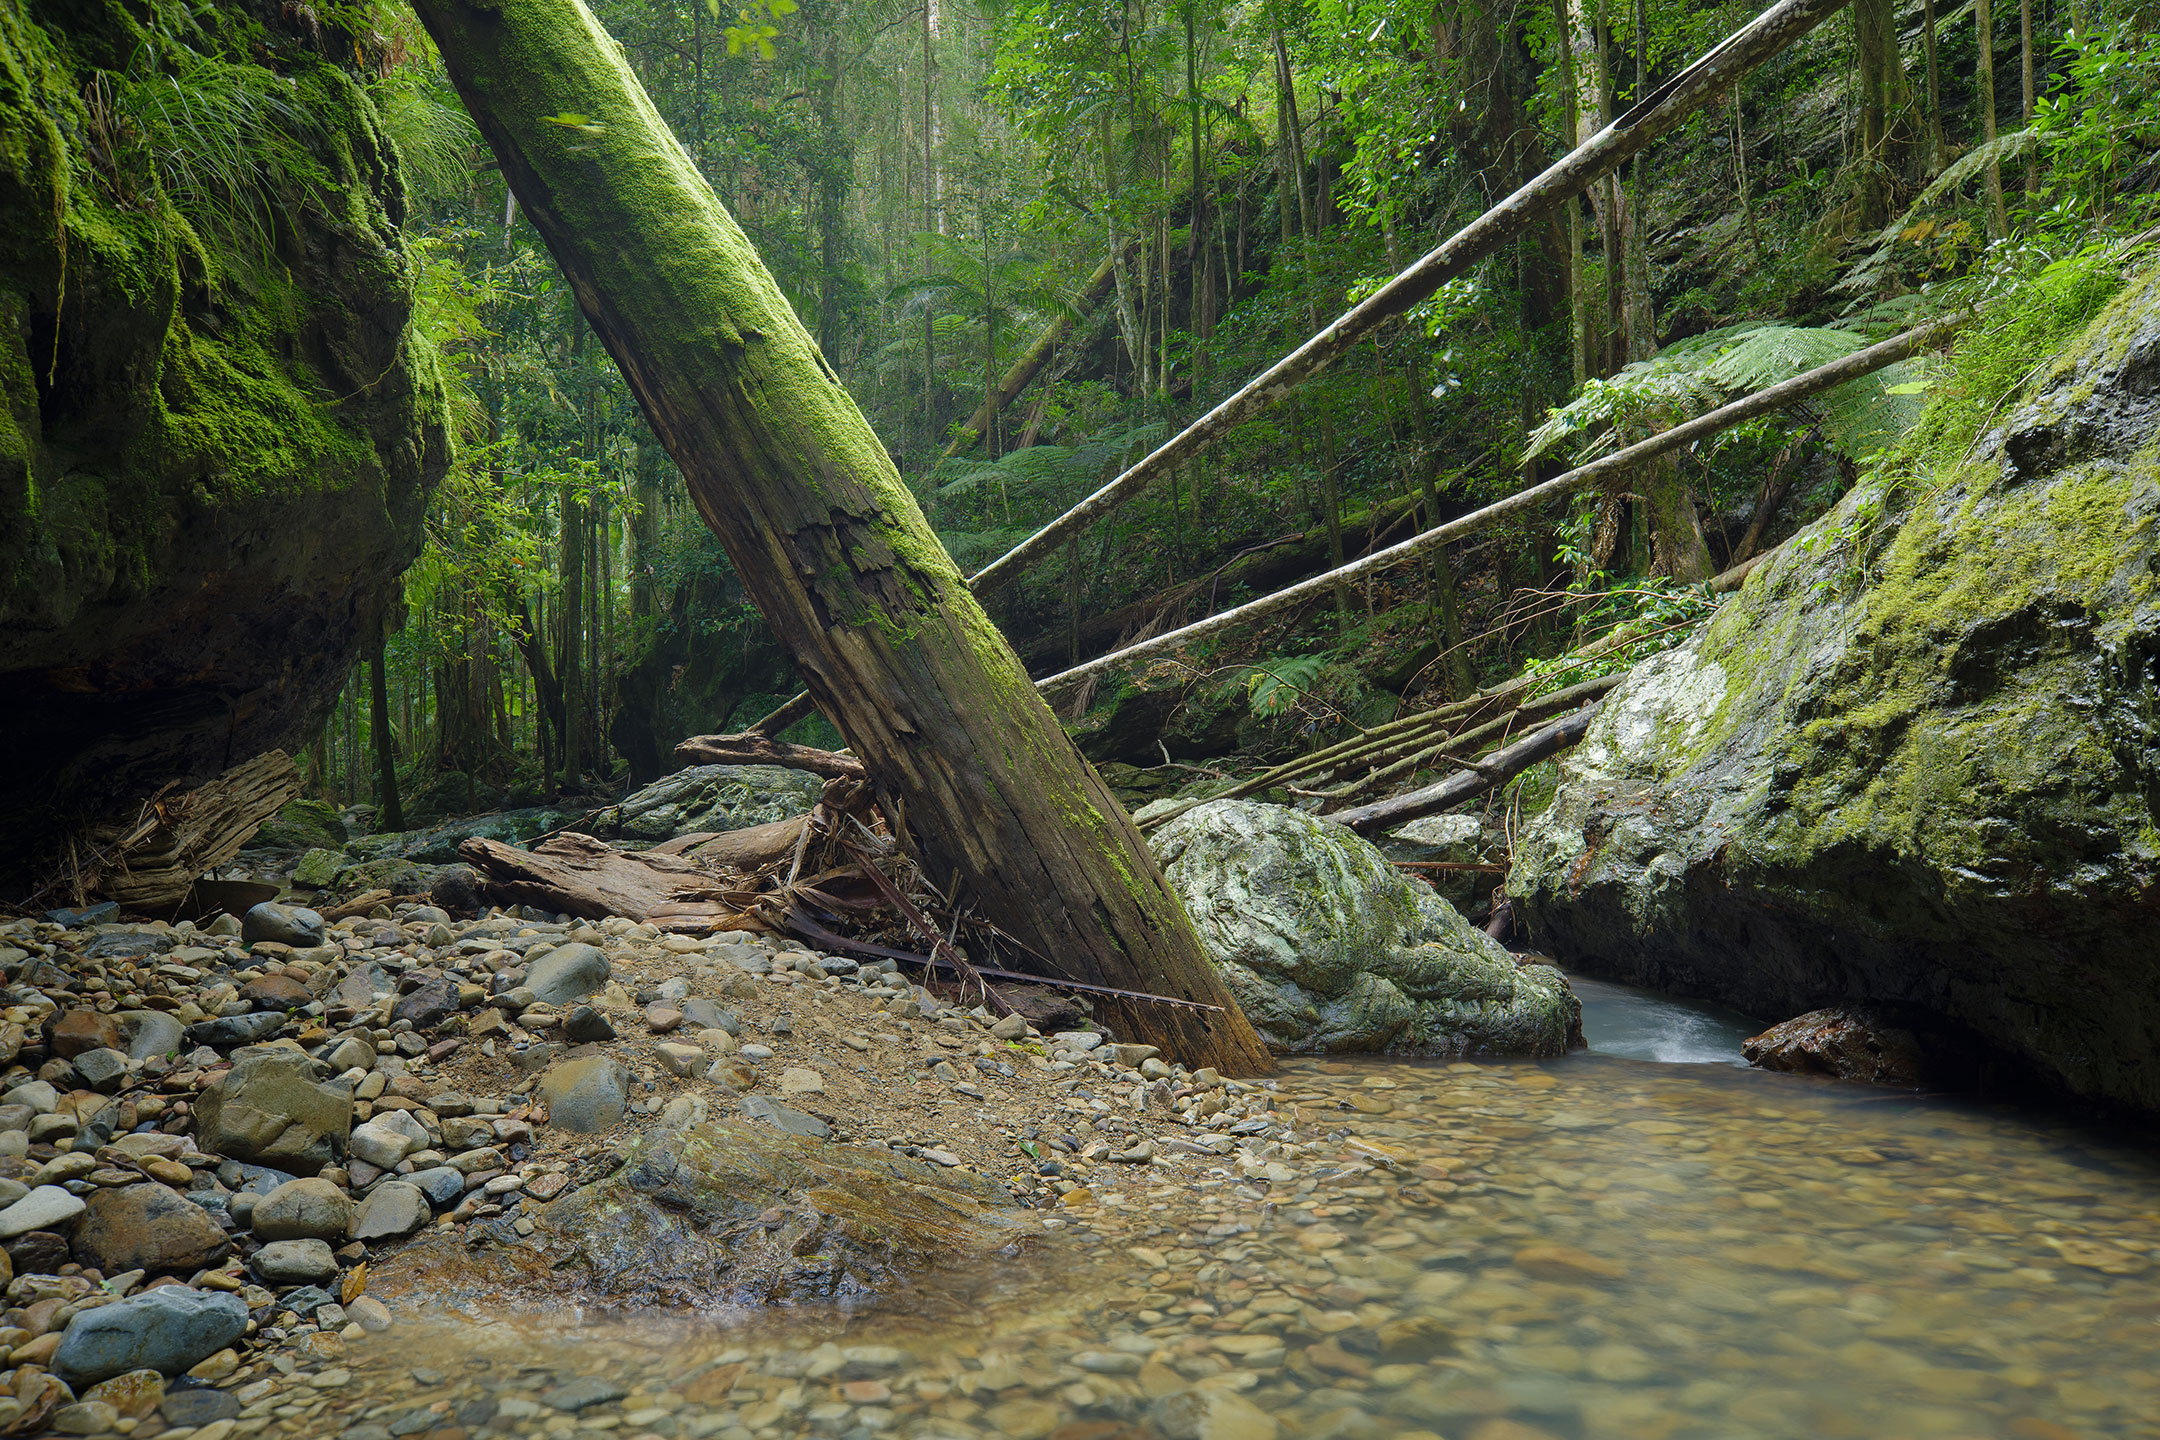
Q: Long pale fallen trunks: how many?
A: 2